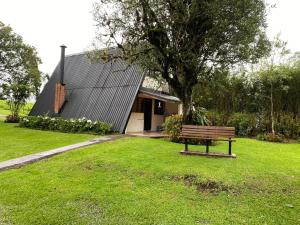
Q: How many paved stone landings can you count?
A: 1